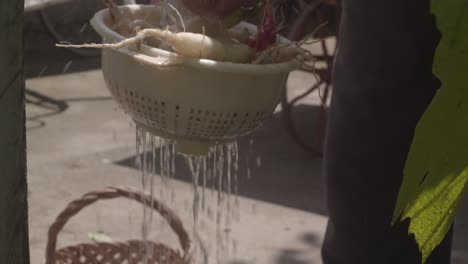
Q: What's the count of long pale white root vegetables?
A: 1